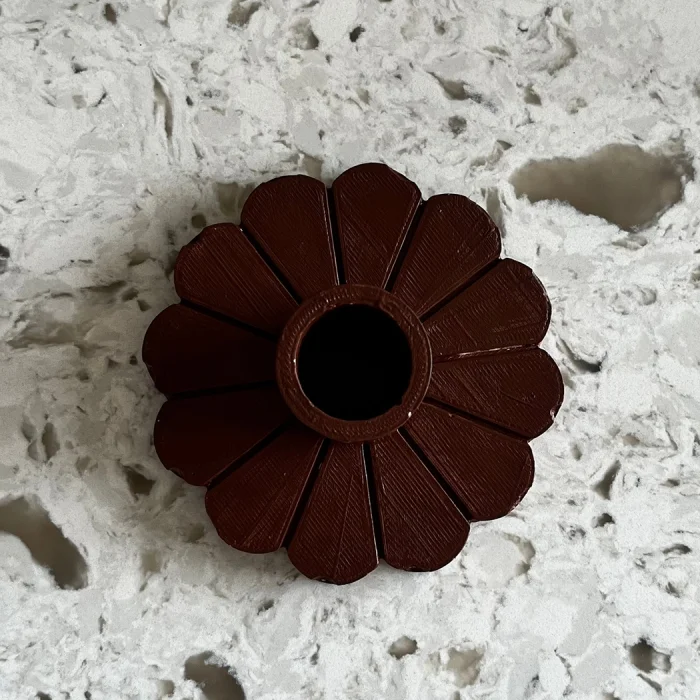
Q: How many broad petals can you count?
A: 12